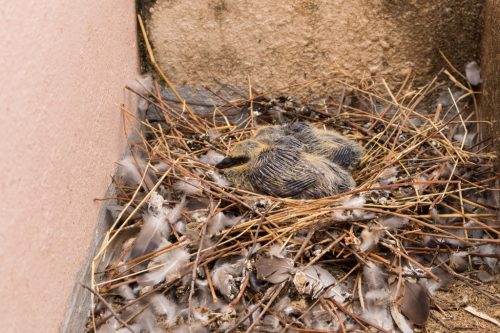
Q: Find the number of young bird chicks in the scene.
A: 2